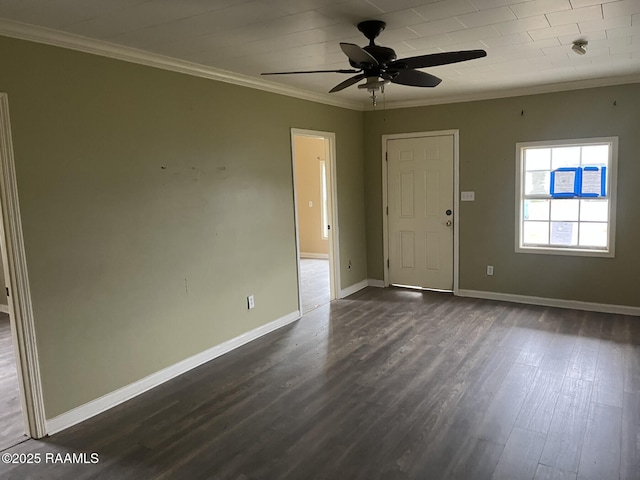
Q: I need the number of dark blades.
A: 5